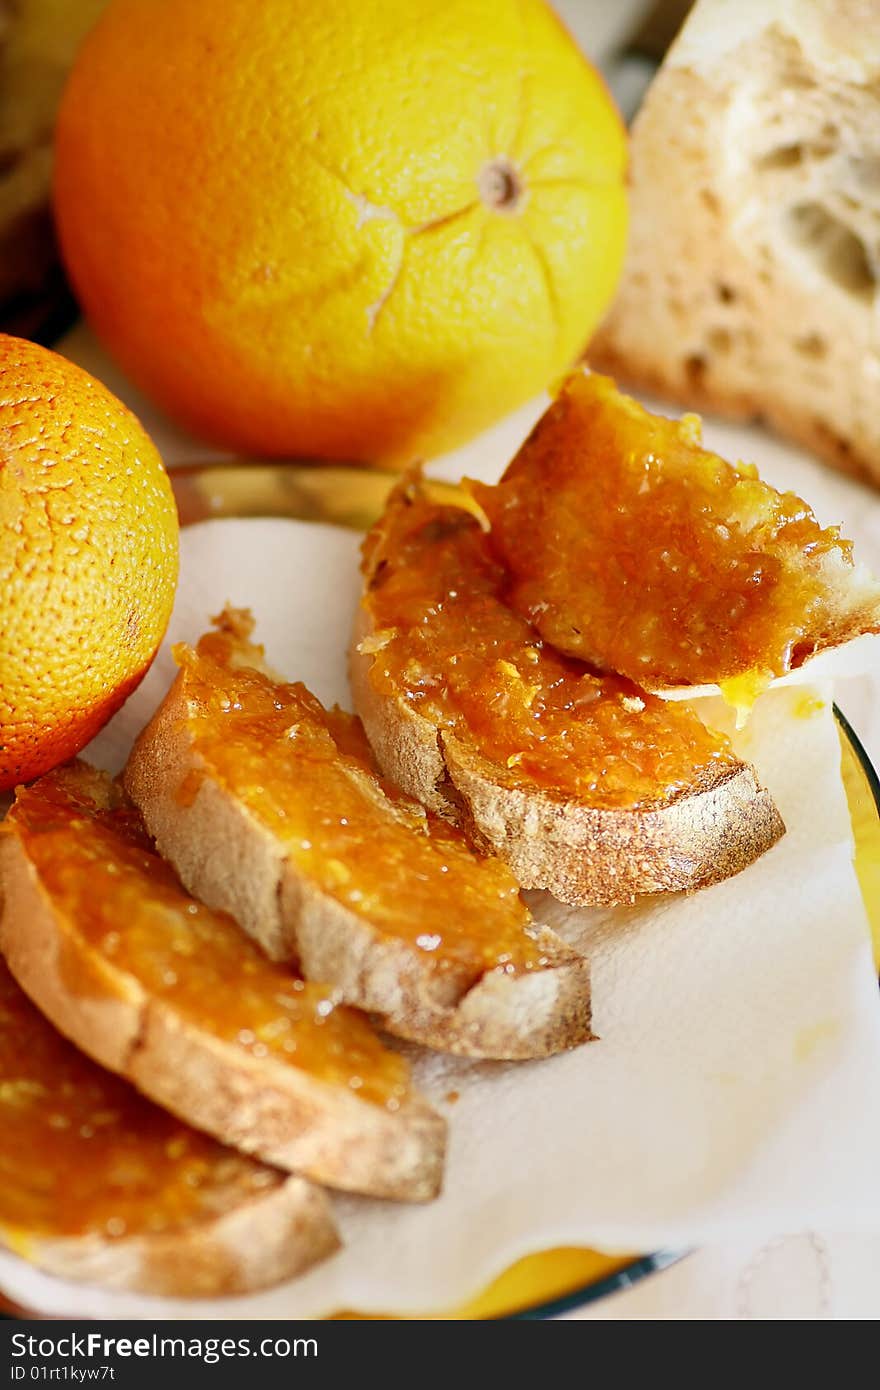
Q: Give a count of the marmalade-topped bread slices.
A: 5